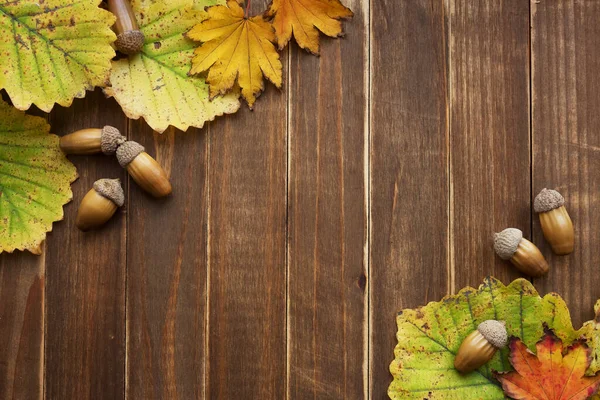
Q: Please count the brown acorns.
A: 7